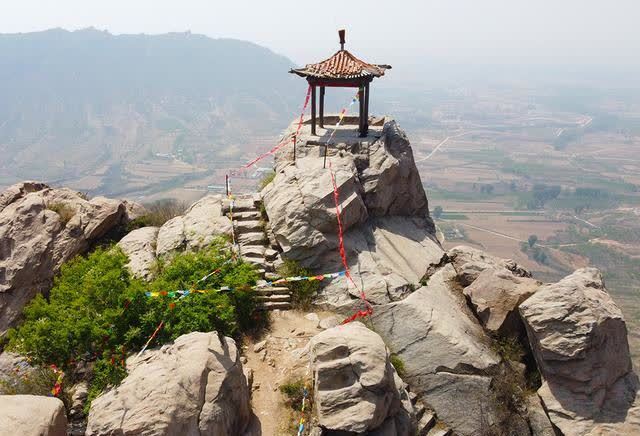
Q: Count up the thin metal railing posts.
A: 3